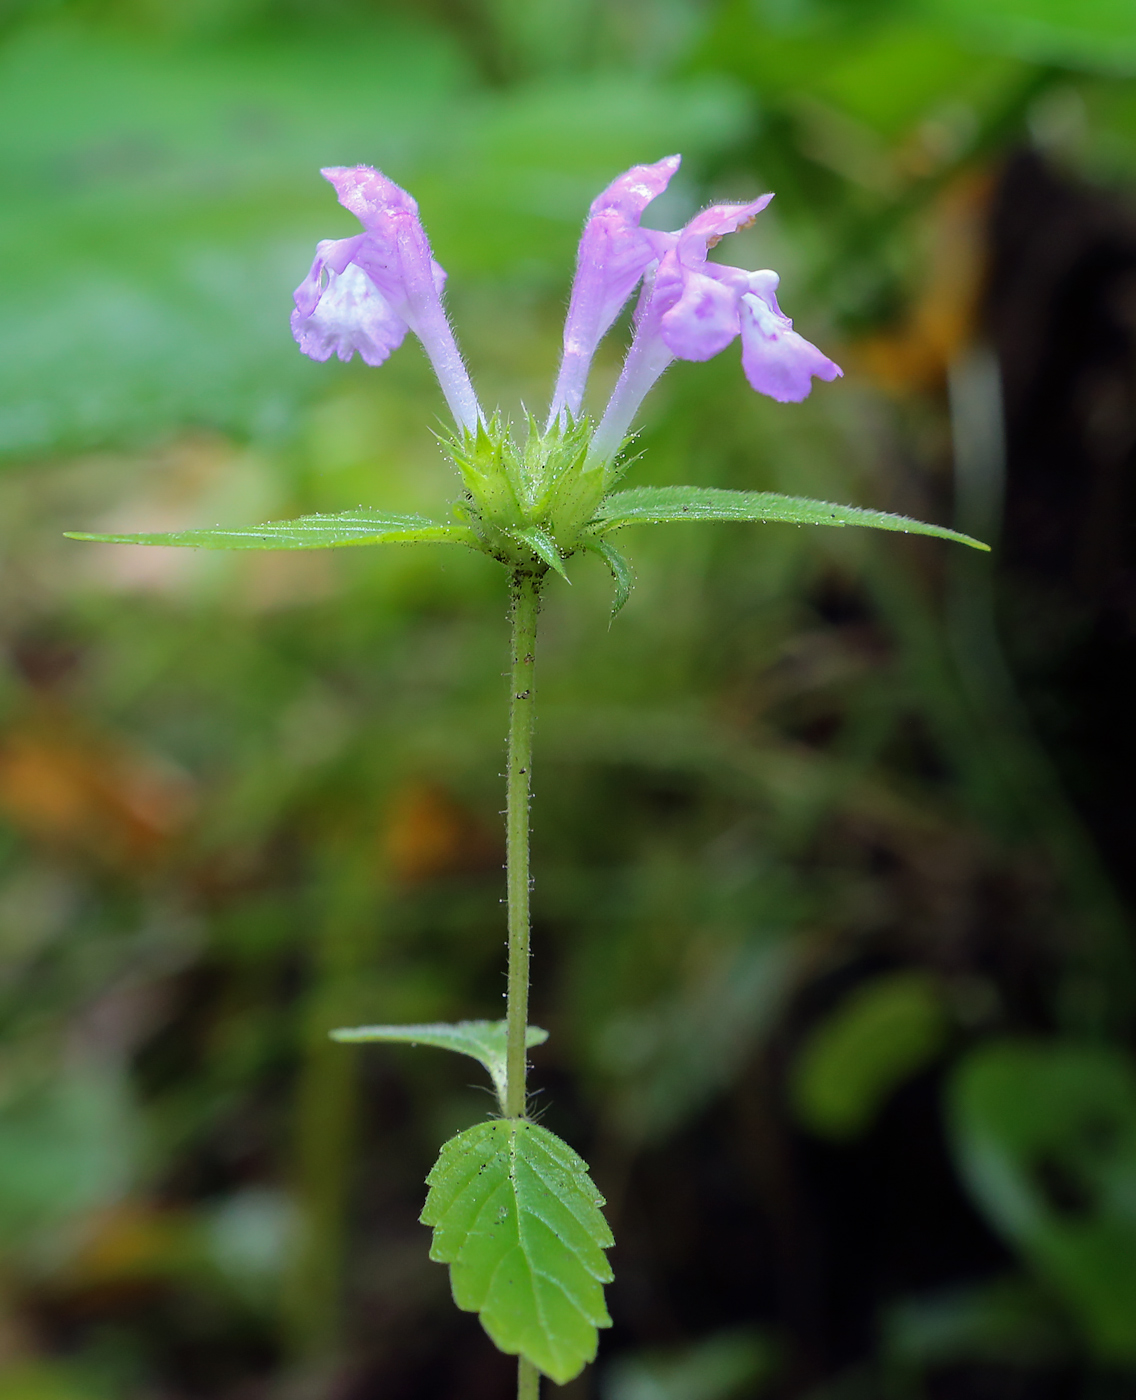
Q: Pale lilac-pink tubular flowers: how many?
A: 3